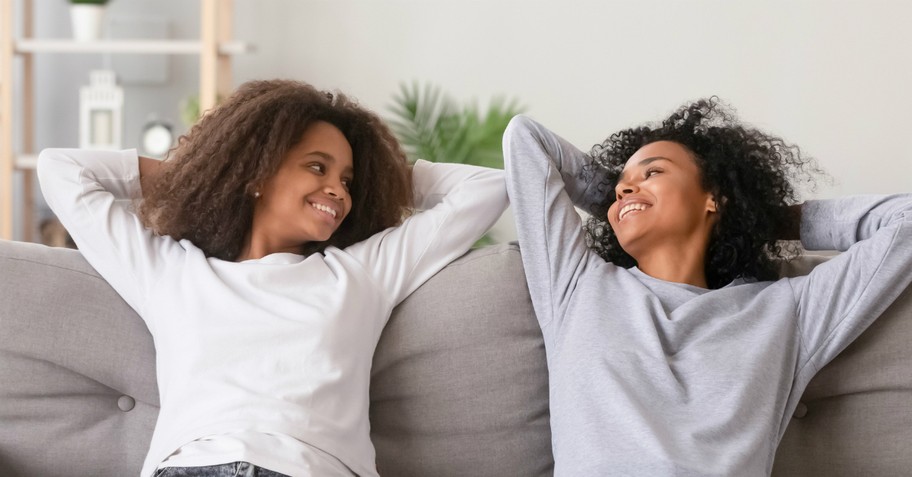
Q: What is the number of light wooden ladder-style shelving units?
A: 1